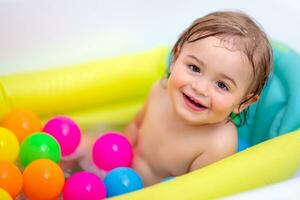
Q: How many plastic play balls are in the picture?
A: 10